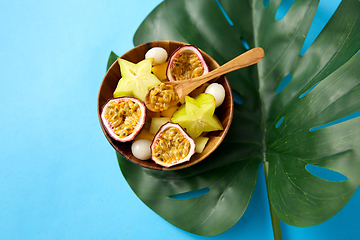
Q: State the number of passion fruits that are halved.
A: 3